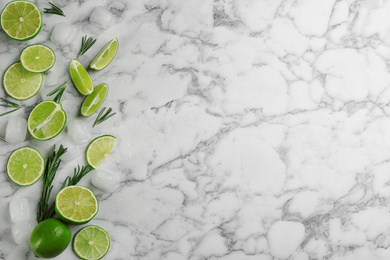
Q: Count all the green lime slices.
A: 11